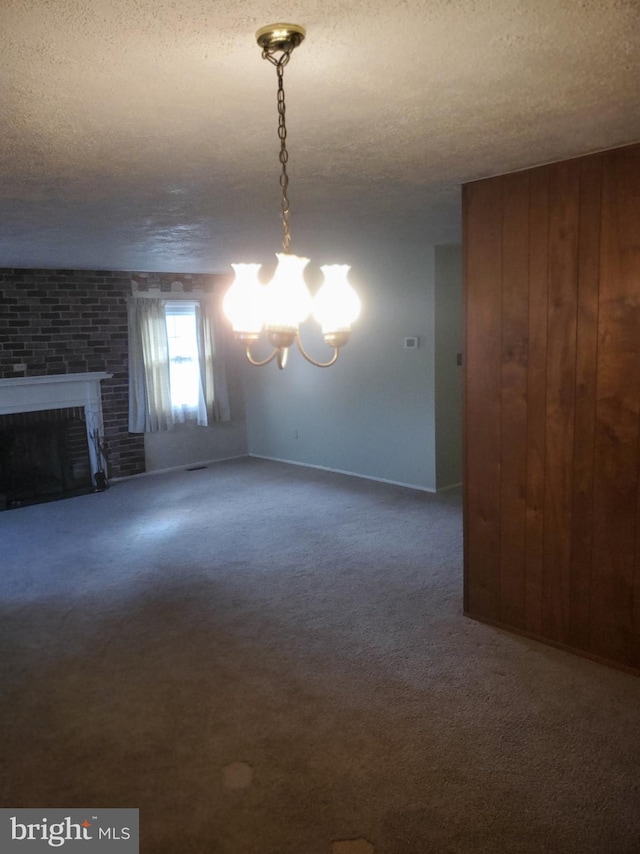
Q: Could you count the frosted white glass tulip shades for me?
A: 3